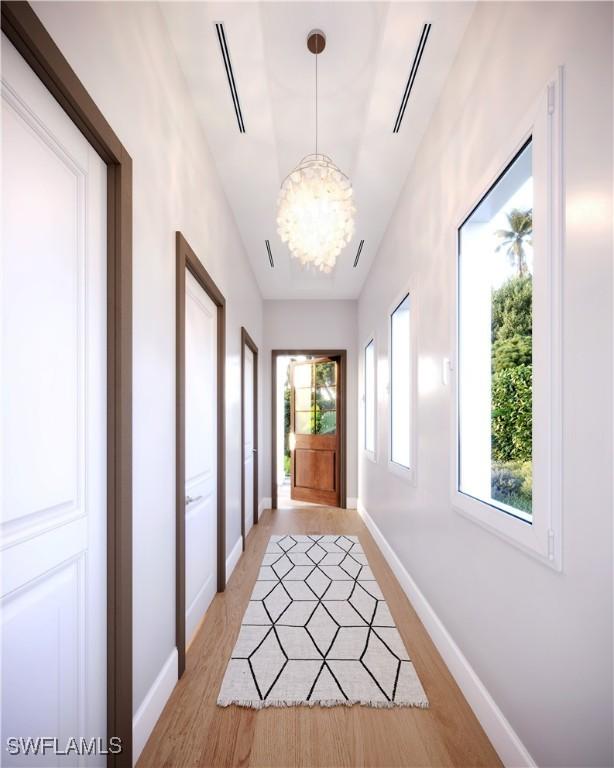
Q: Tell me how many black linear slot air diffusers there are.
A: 4